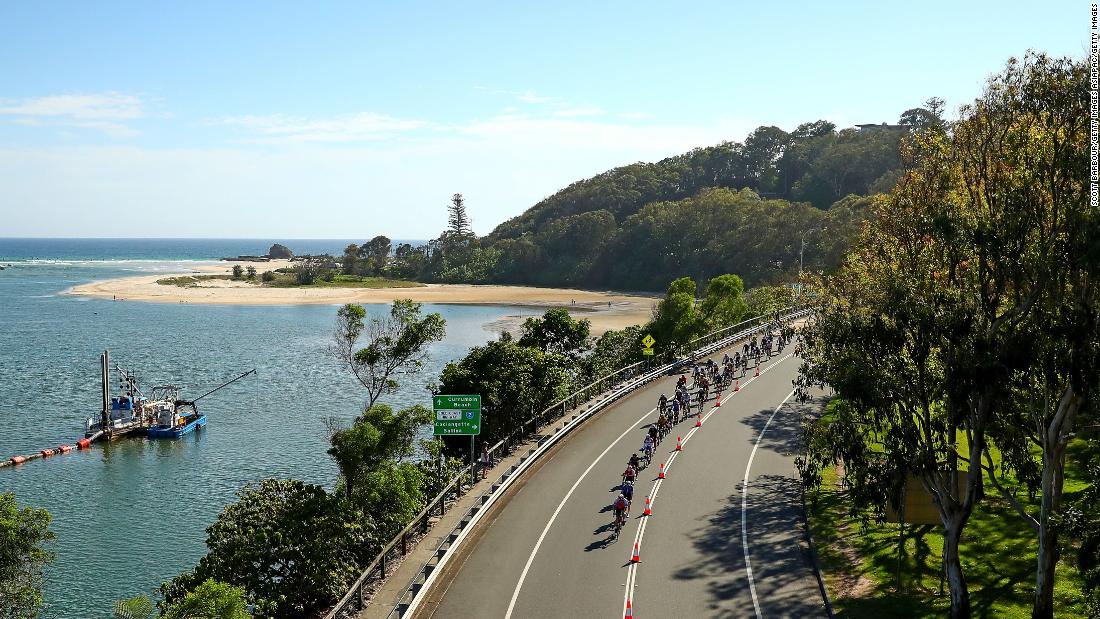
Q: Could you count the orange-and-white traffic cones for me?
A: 9